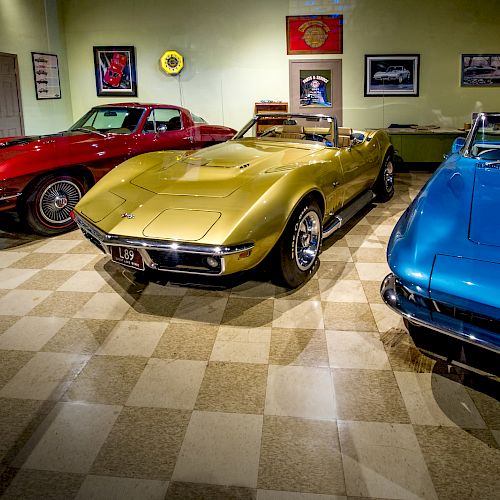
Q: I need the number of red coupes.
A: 1